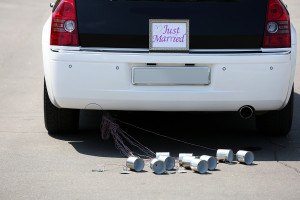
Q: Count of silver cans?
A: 10